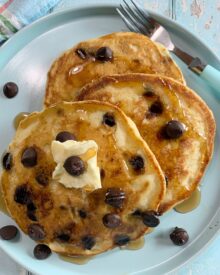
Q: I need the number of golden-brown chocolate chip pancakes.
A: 3